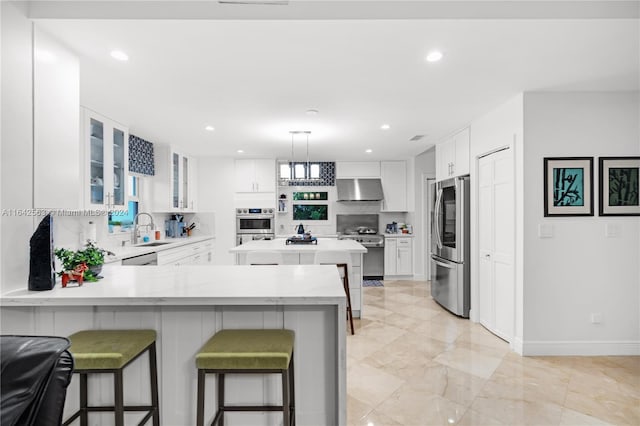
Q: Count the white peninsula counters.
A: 1